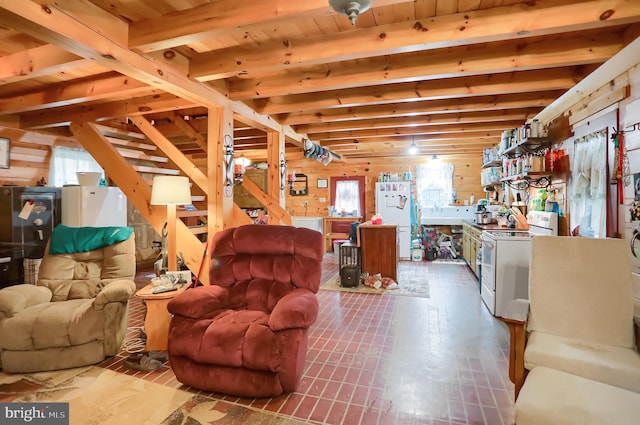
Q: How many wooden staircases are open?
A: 1